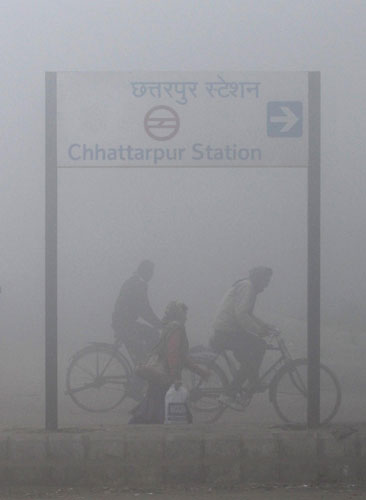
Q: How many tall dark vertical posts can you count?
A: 2